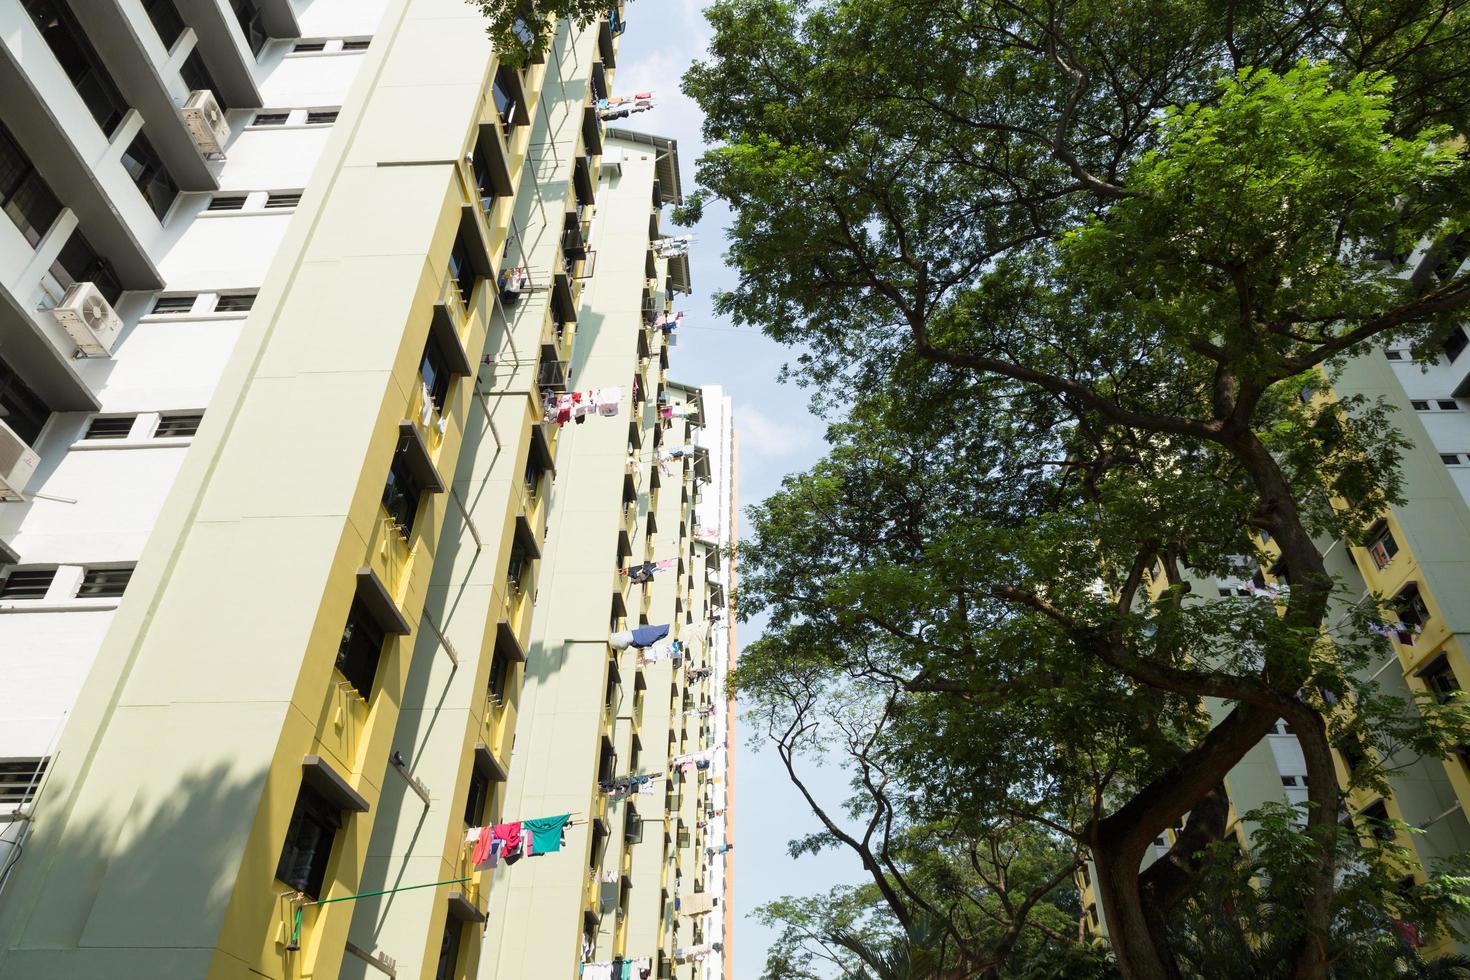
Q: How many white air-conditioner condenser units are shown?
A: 3